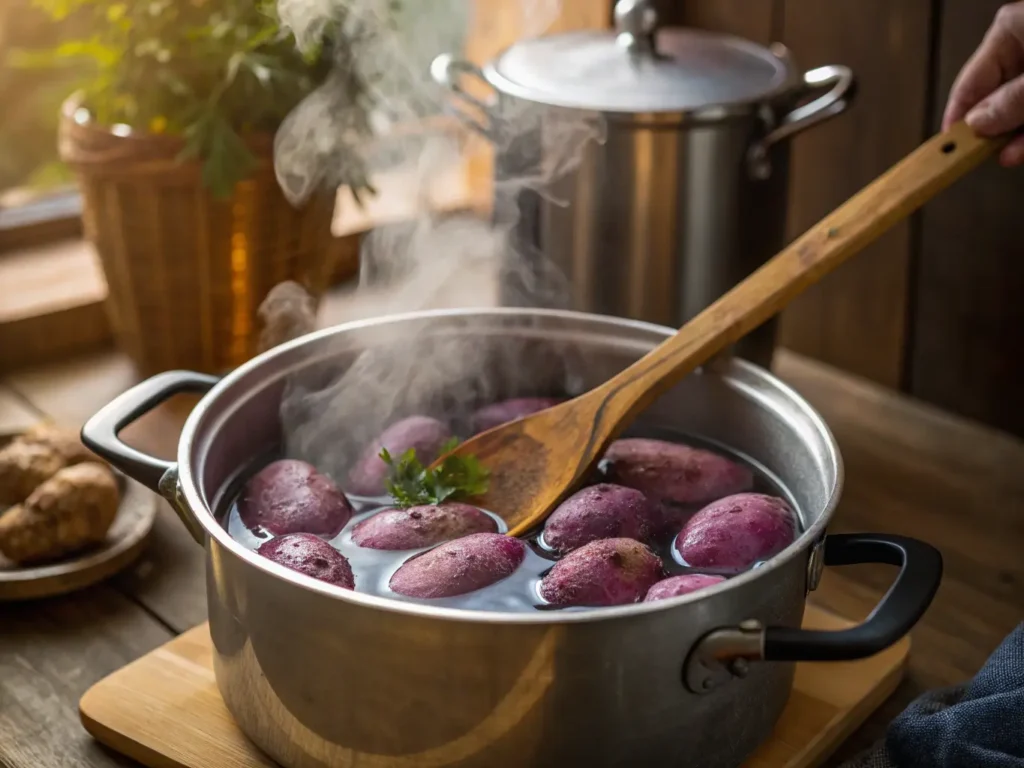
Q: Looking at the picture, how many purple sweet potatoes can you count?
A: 11